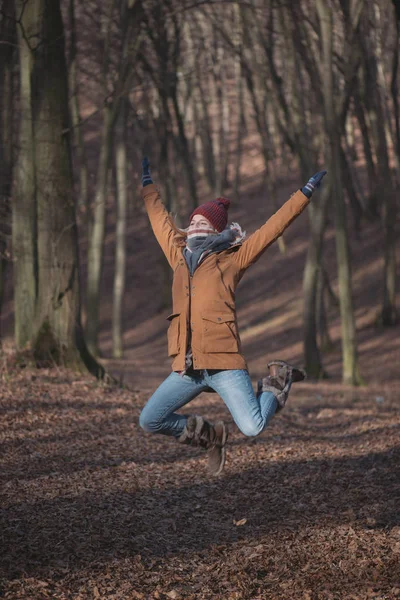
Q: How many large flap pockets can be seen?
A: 2